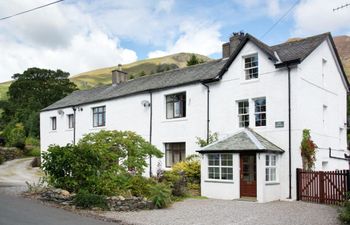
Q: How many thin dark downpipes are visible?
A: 4